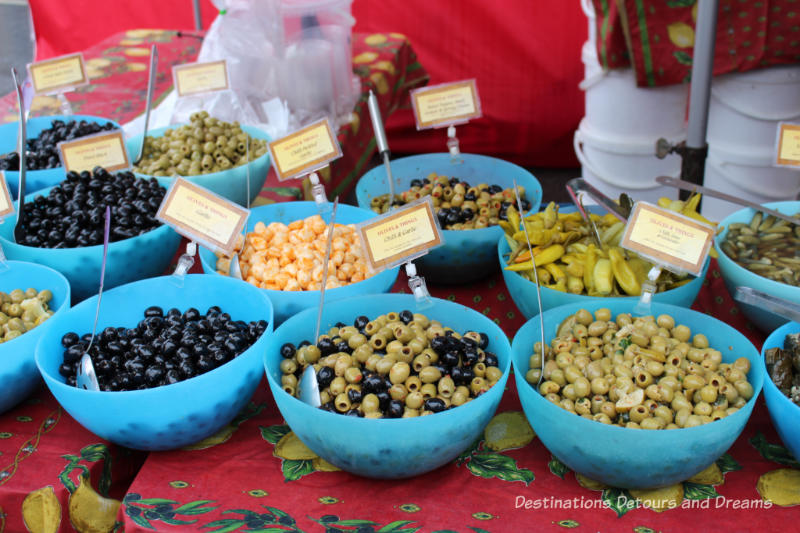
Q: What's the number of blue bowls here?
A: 12